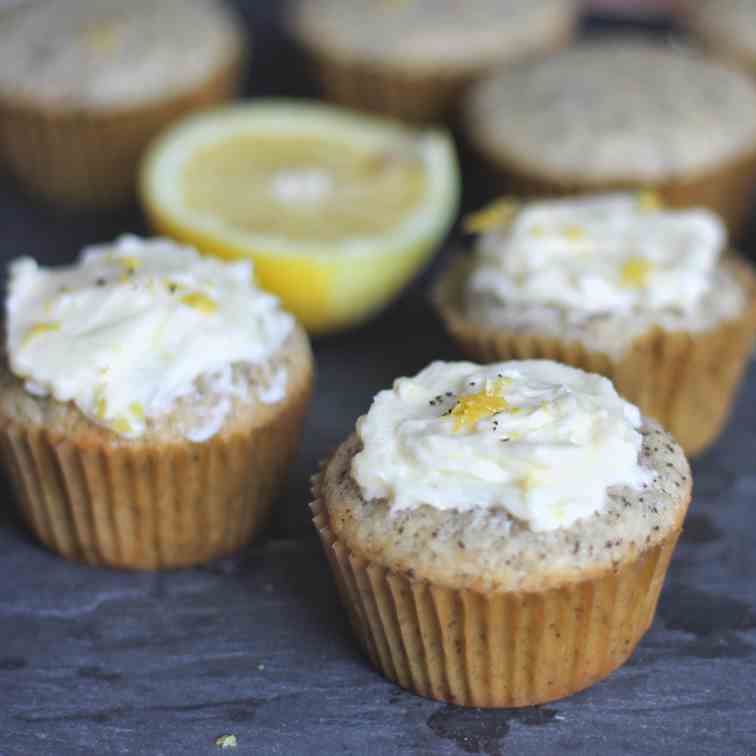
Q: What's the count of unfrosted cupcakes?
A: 4